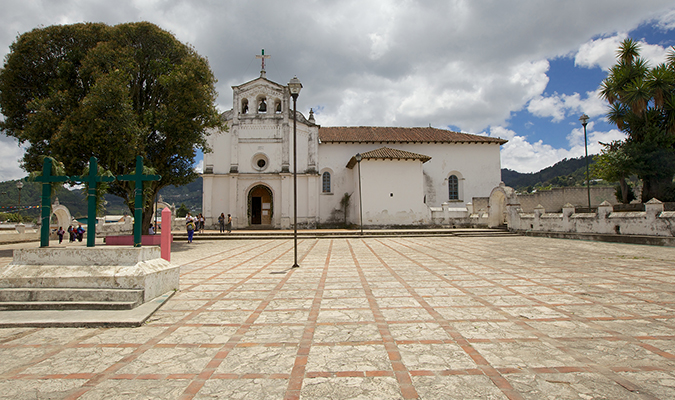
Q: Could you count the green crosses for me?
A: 3